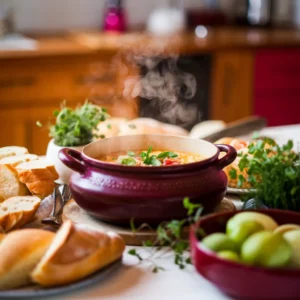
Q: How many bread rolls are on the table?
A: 2